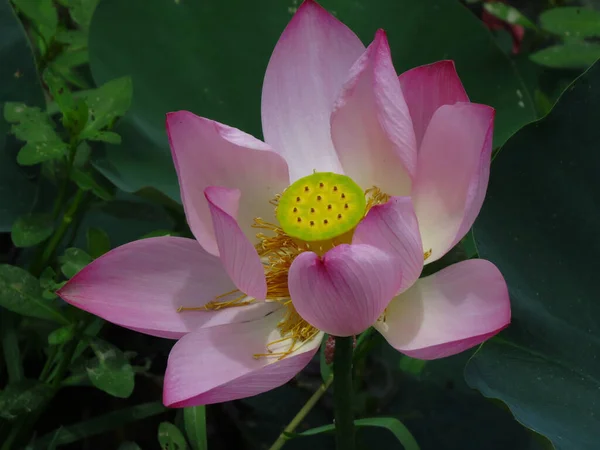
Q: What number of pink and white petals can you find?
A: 11